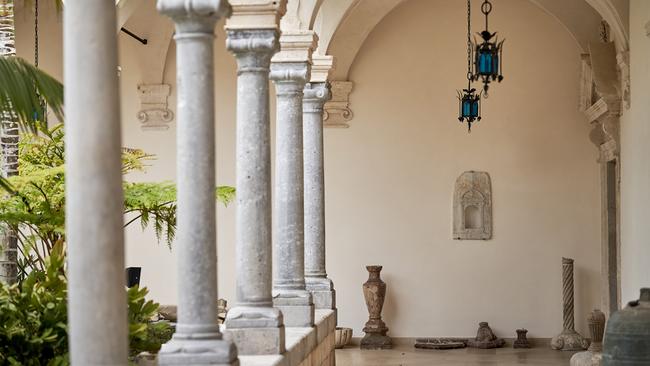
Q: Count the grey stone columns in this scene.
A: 5